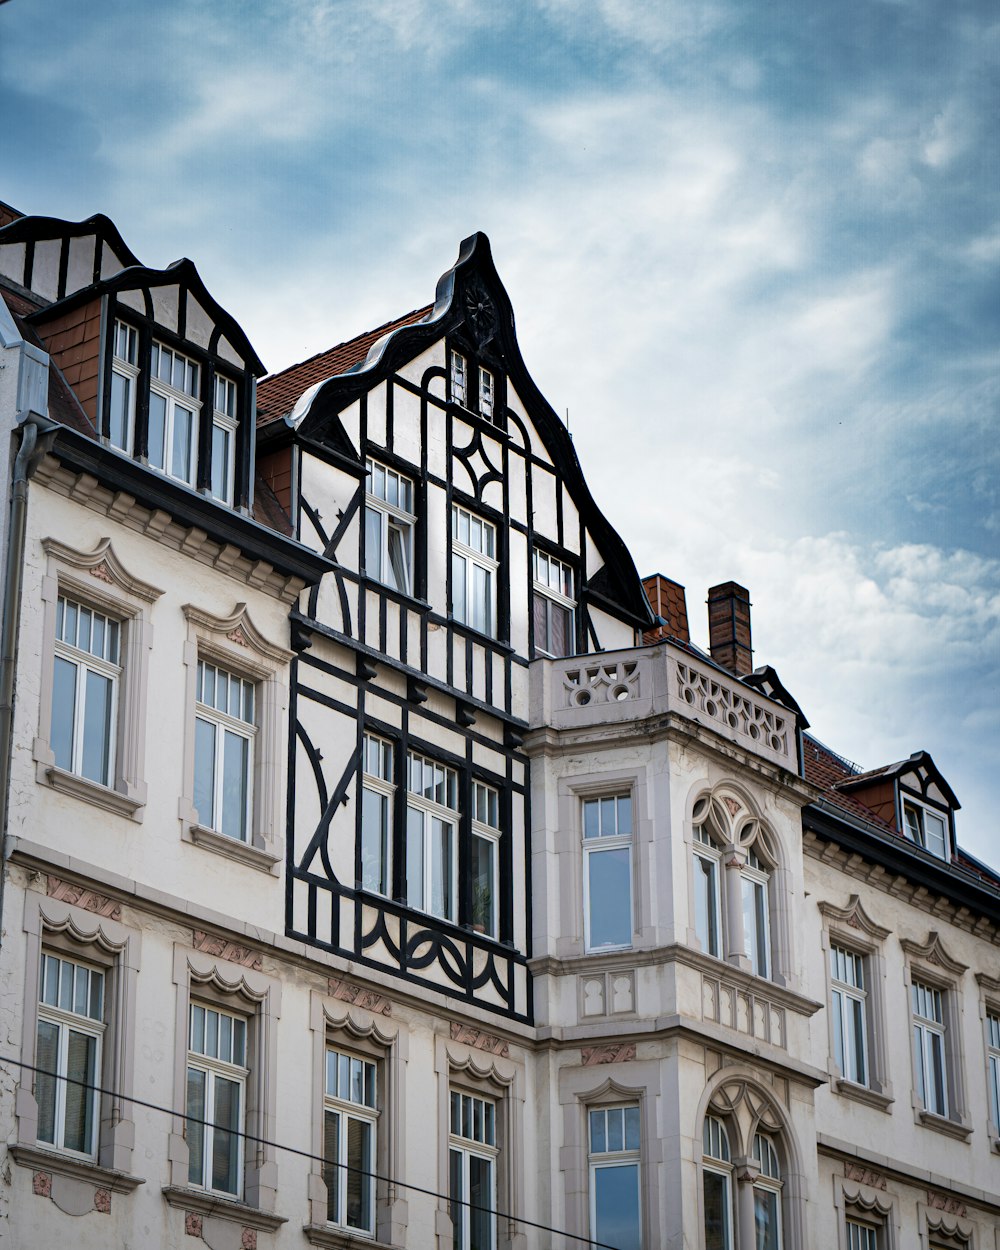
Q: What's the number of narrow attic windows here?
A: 2